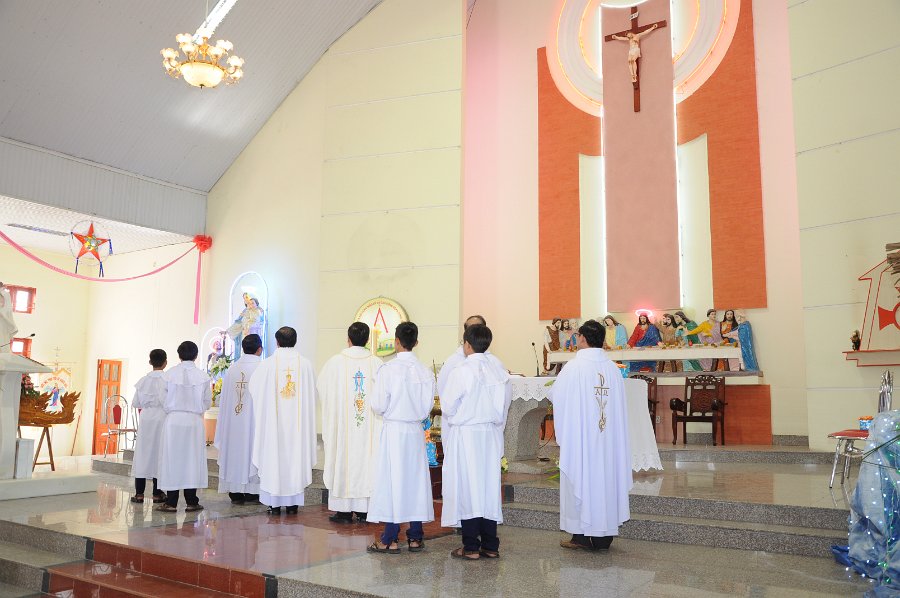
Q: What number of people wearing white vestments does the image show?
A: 9